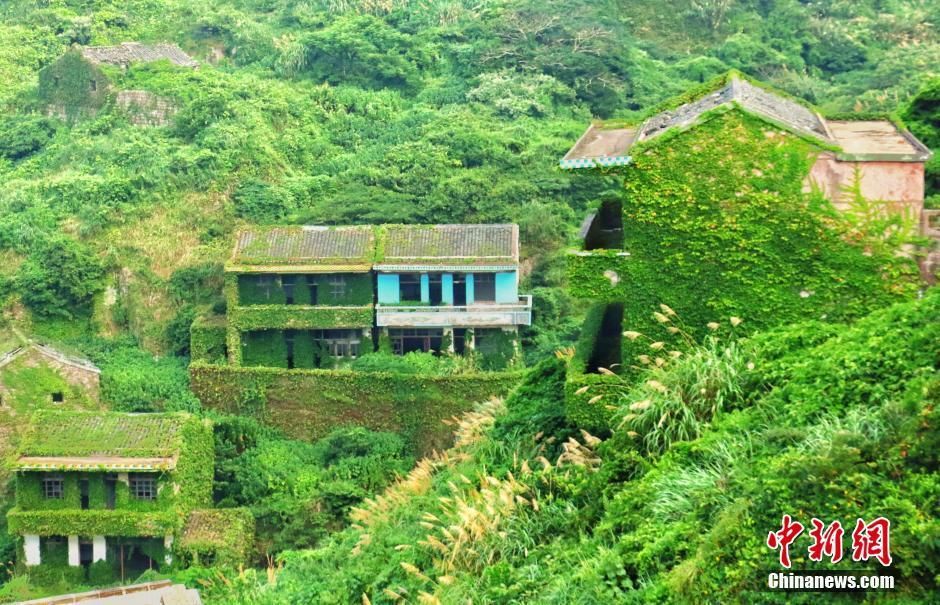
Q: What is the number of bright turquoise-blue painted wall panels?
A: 5